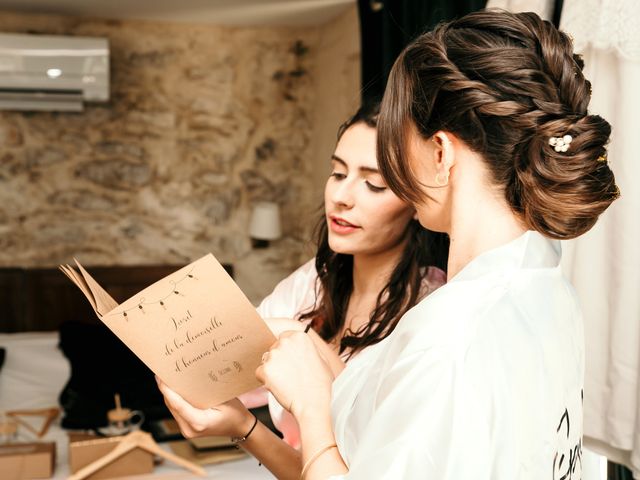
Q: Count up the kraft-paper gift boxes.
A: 2